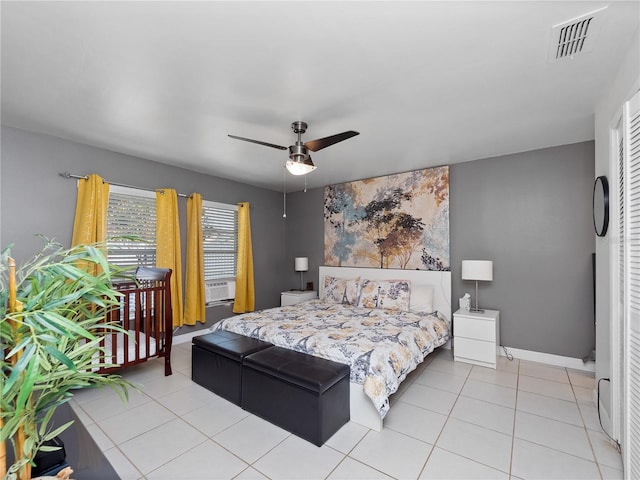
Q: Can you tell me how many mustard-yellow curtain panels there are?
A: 4